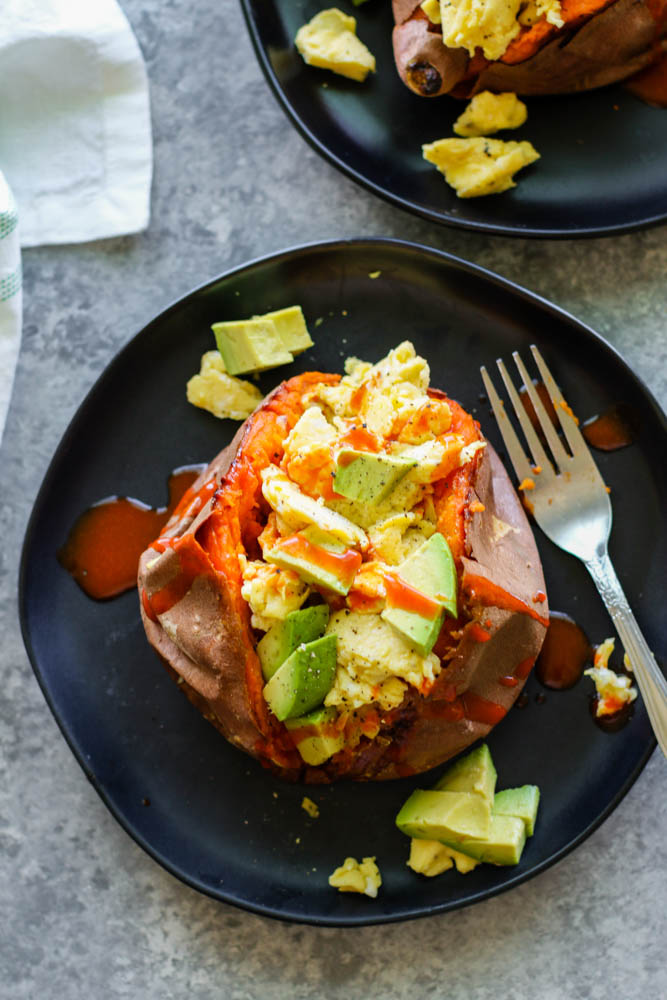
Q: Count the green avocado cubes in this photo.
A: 13